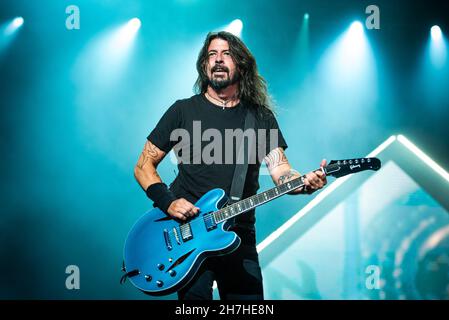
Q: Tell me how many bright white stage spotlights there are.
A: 5